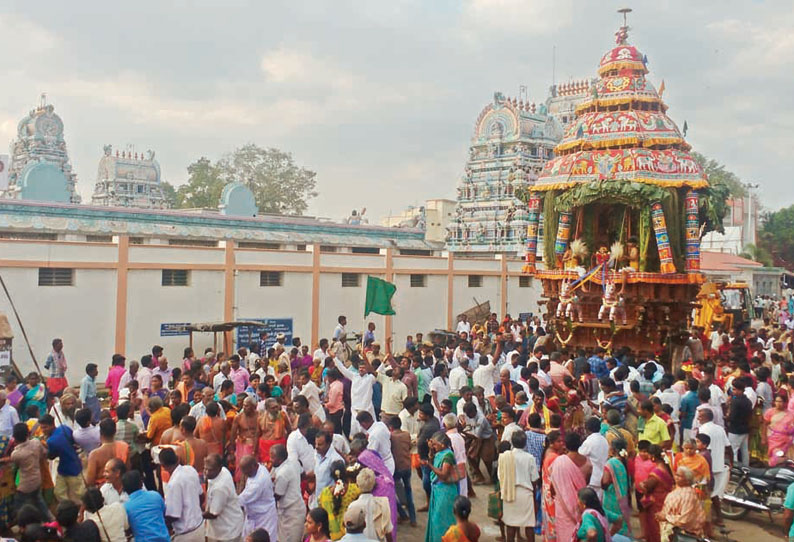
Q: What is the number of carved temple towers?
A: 4